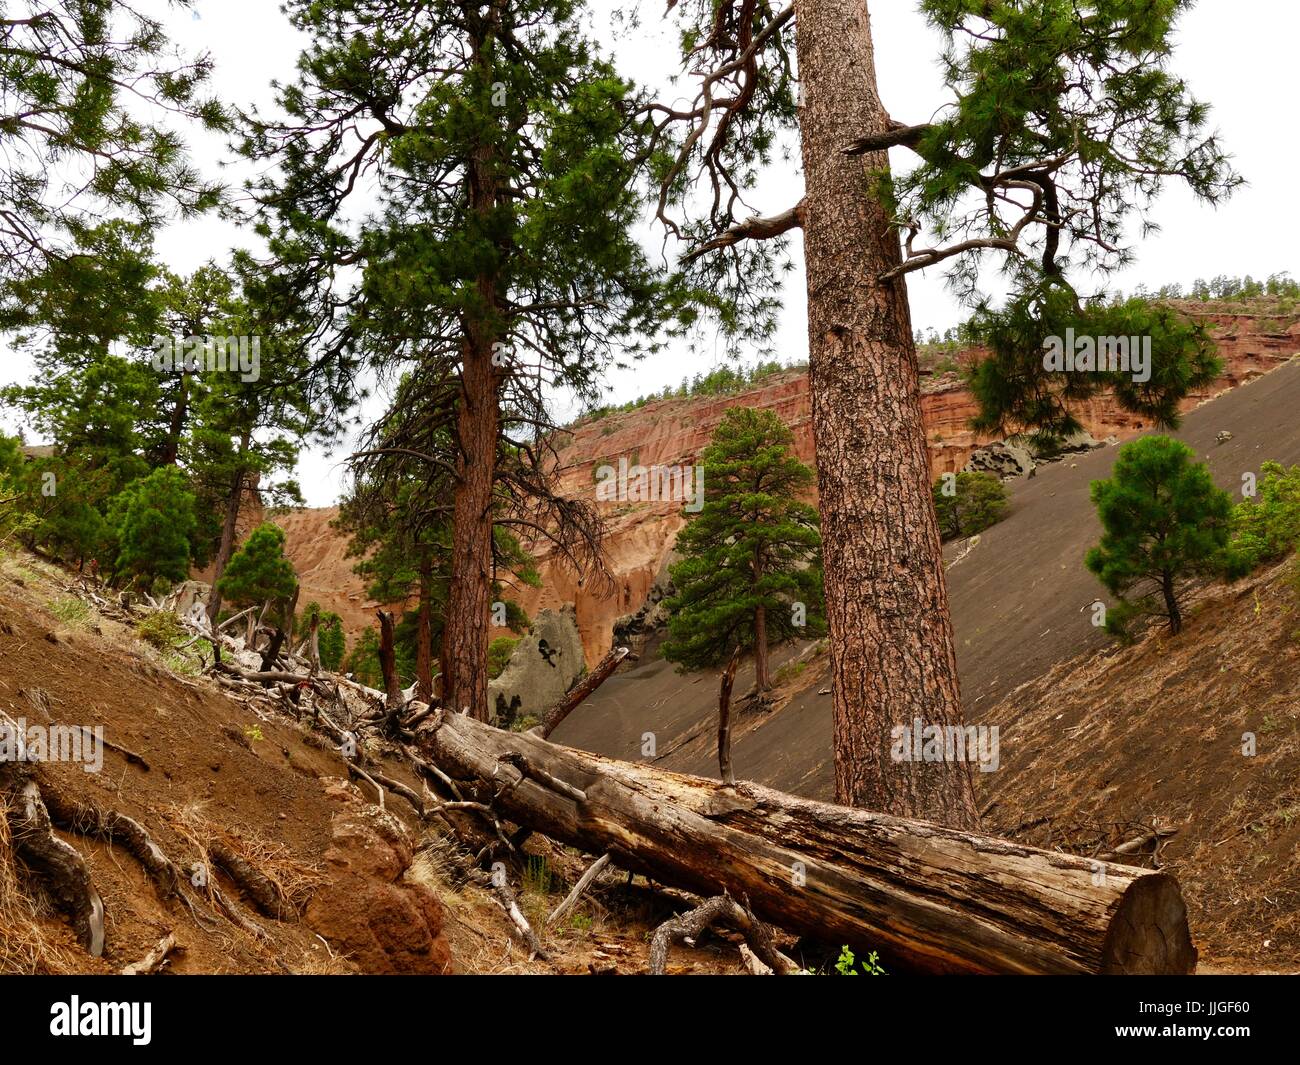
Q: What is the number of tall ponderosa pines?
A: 2